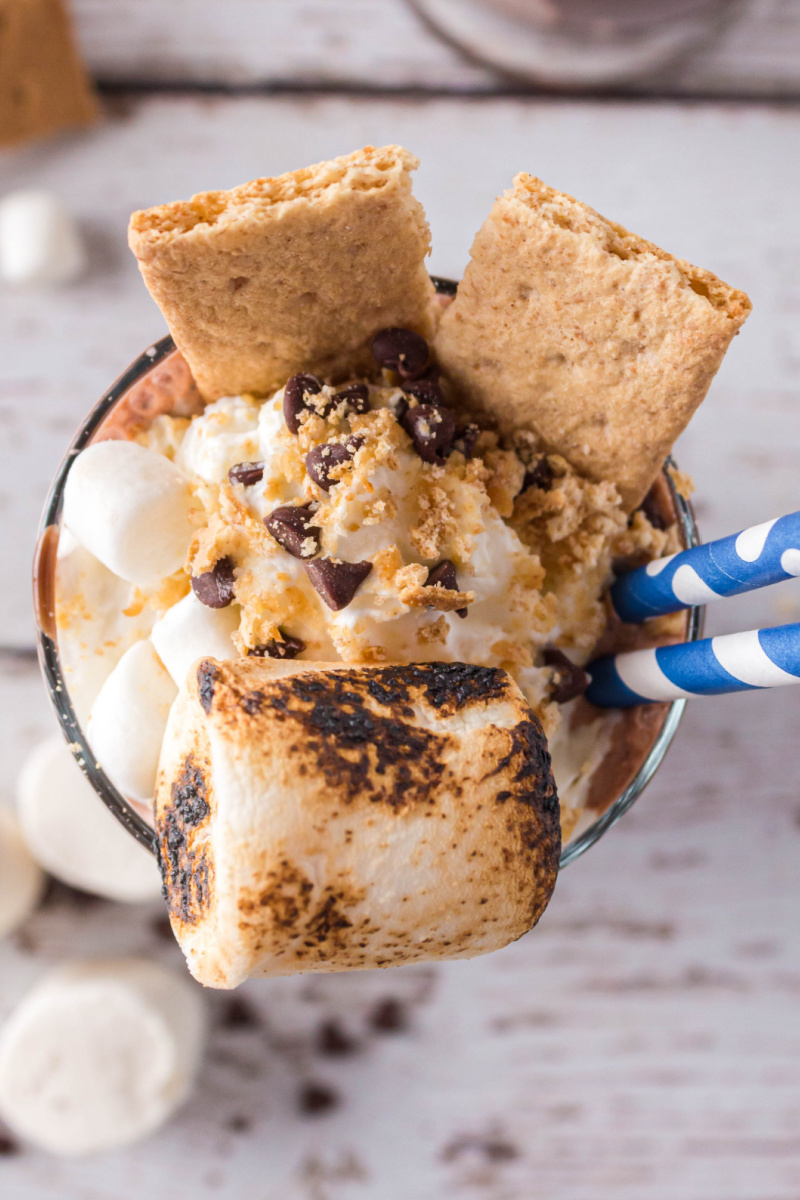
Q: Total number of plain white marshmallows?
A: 7